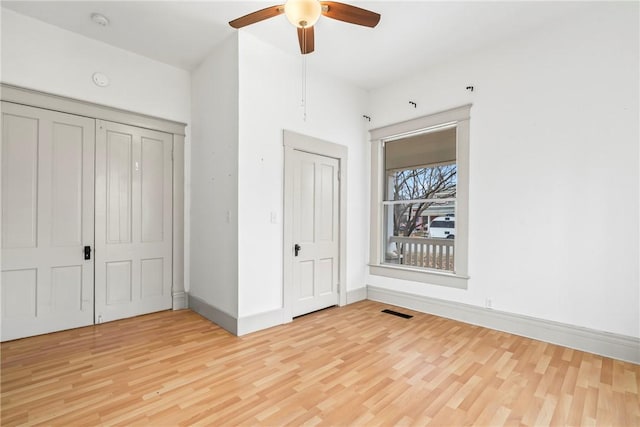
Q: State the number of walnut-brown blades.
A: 3